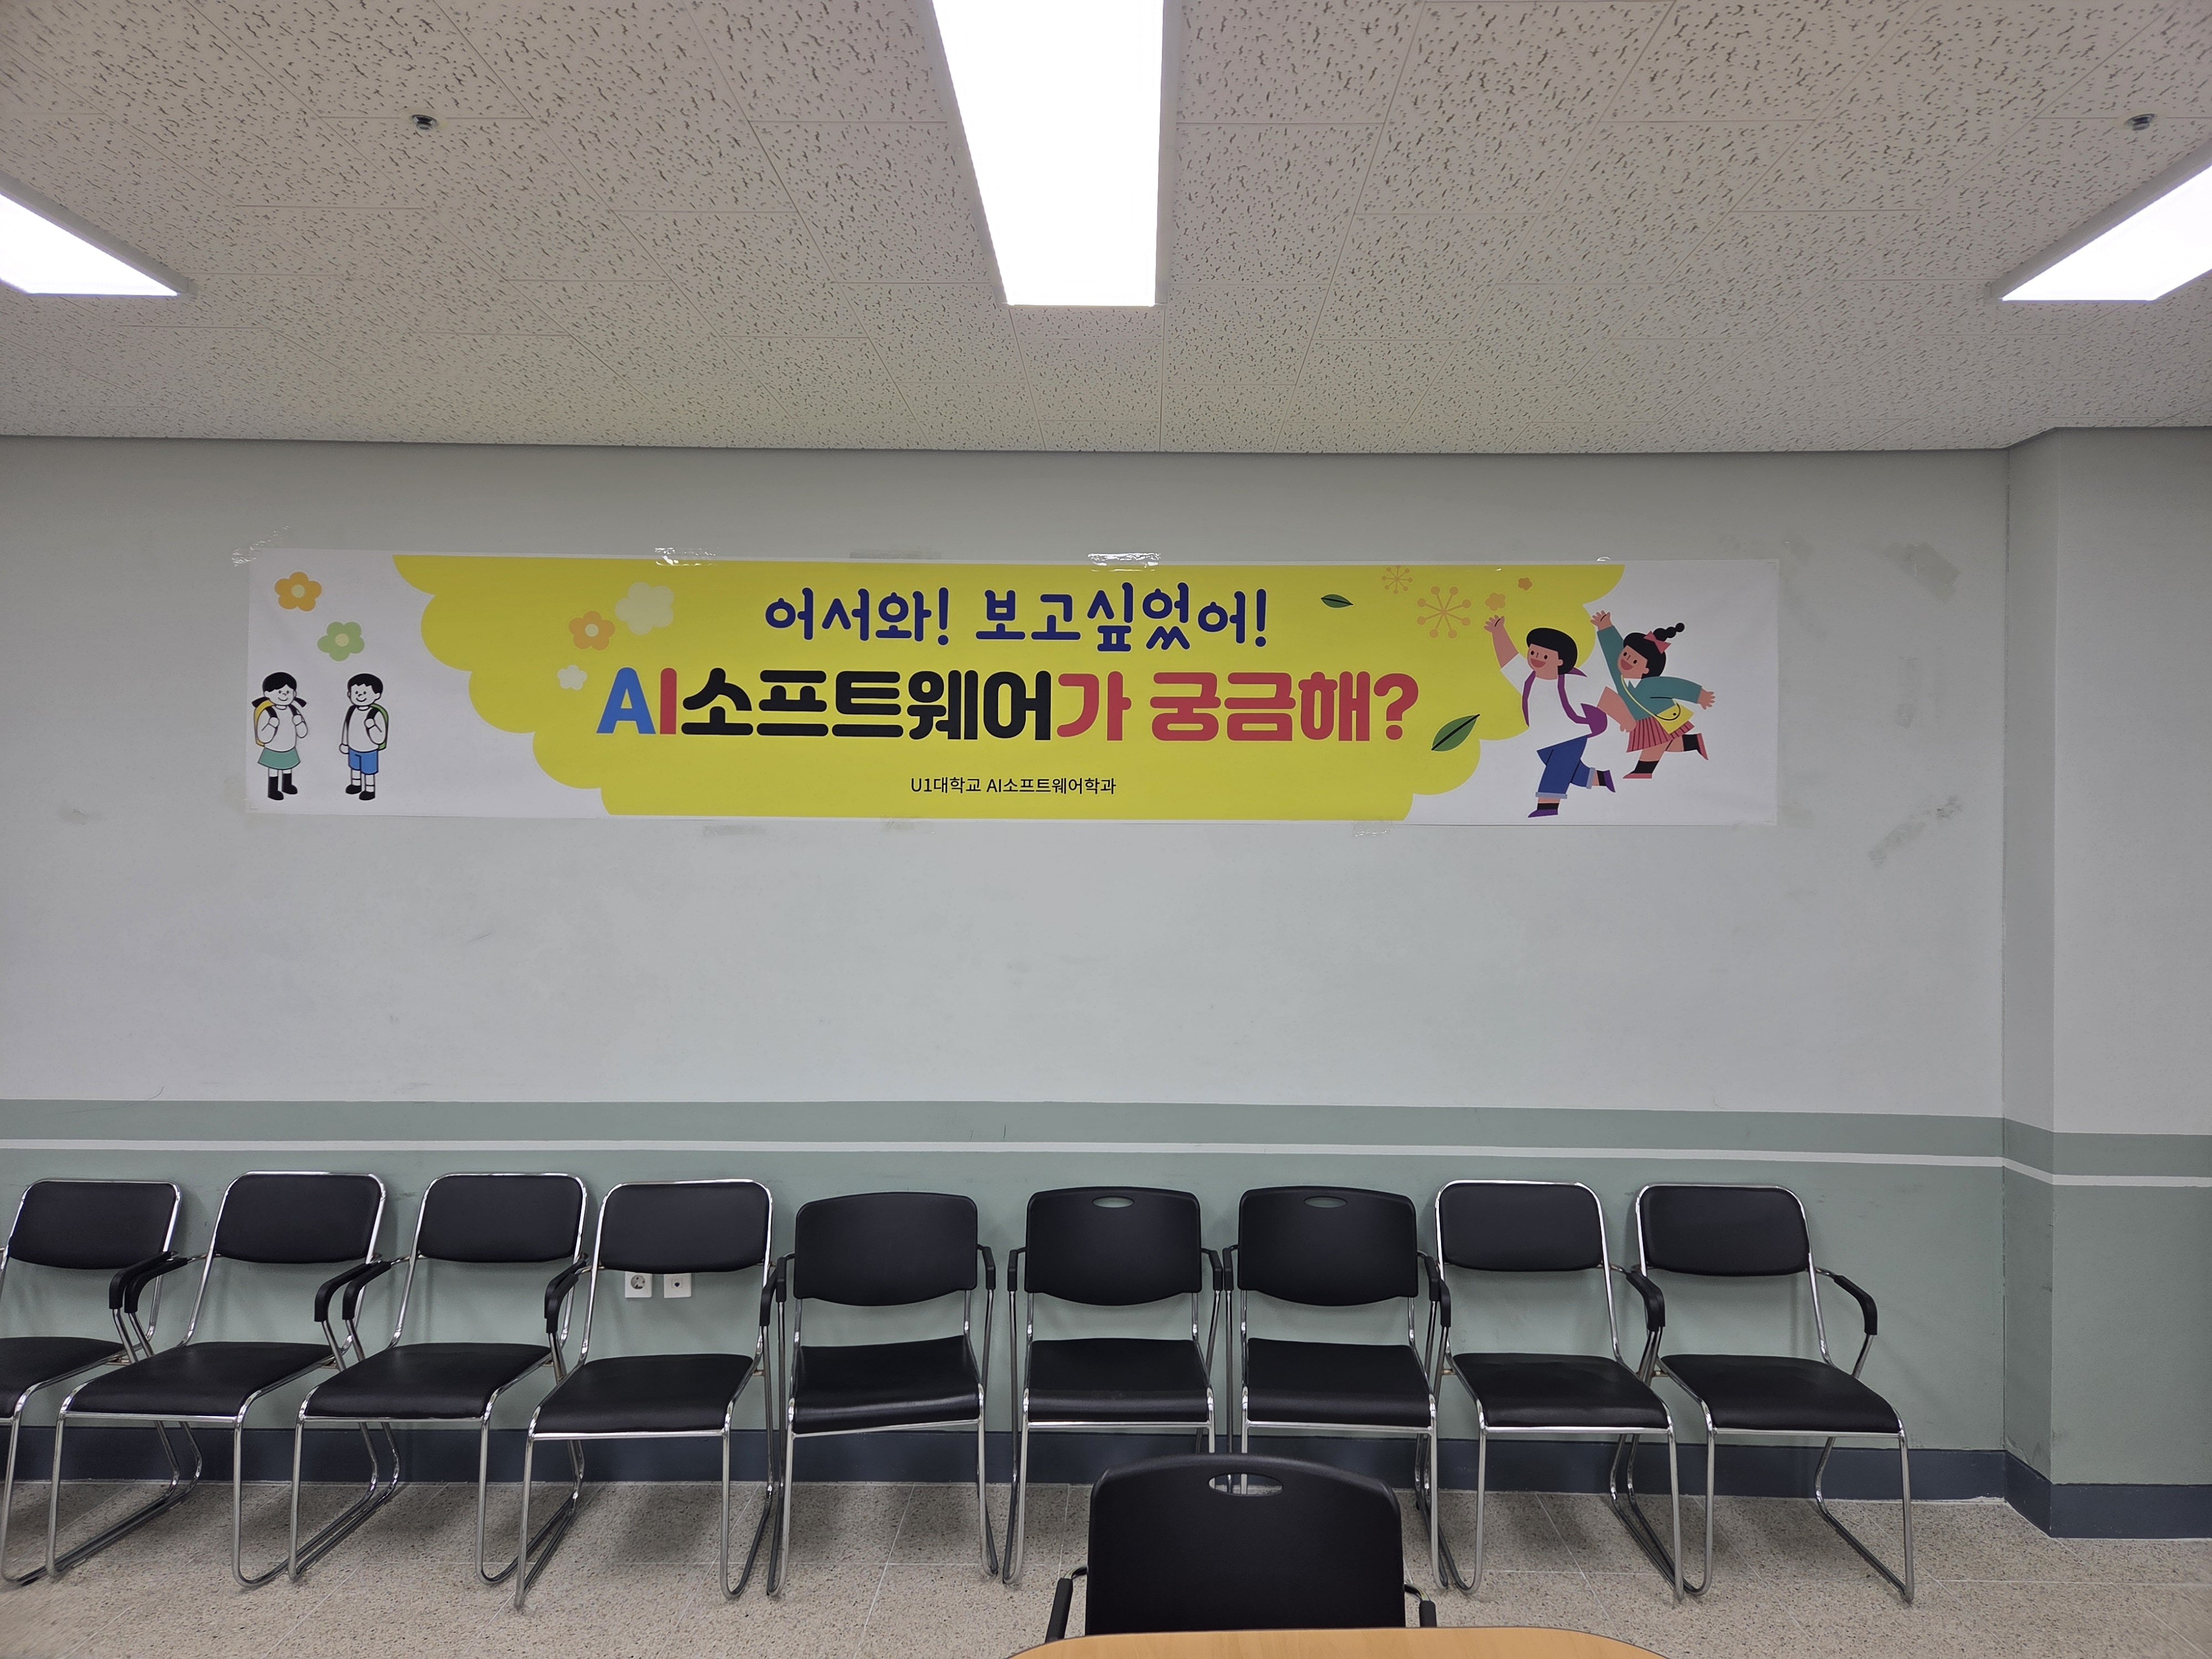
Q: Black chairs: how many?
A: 10